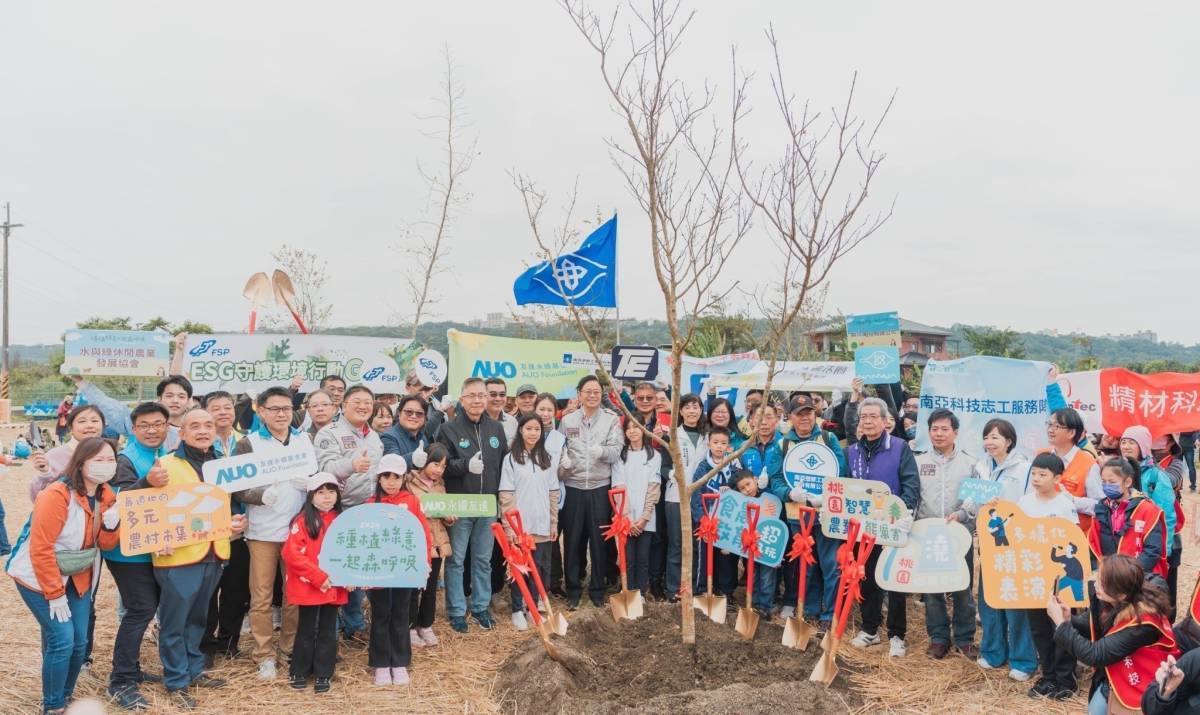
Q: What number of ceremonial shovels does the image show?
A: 10